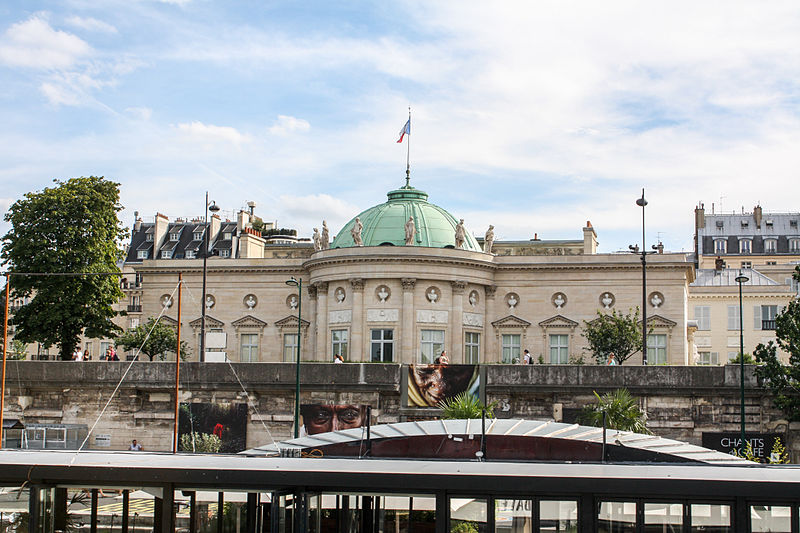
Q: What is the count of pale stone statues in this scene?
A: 6